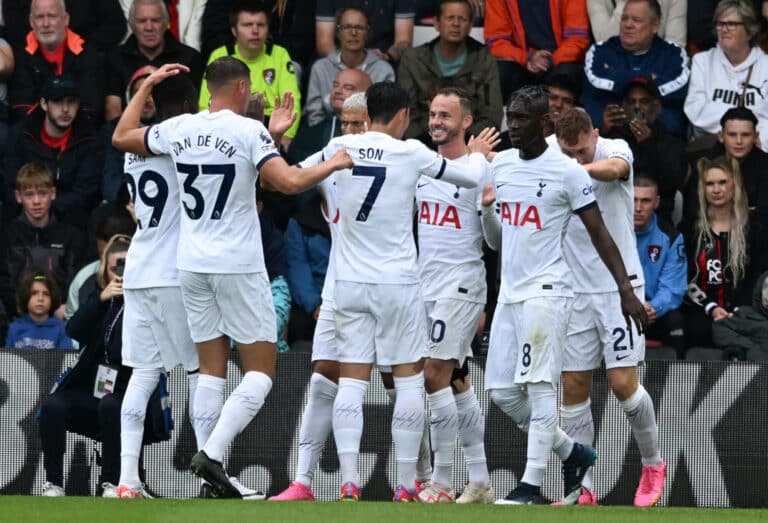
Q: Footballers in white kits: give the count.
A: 7